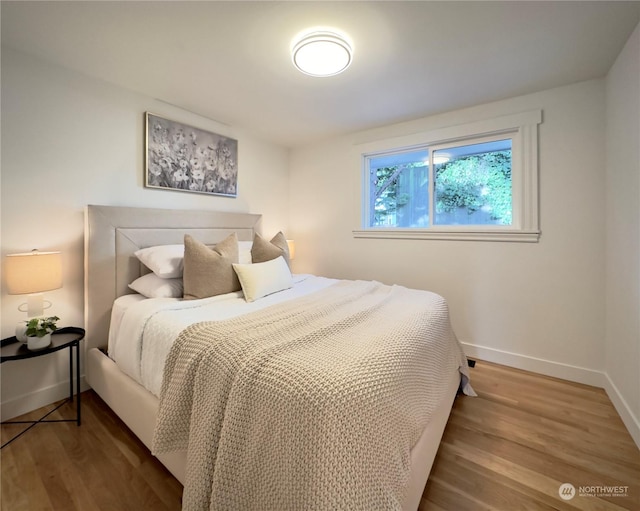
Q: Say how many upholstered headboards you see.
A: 1